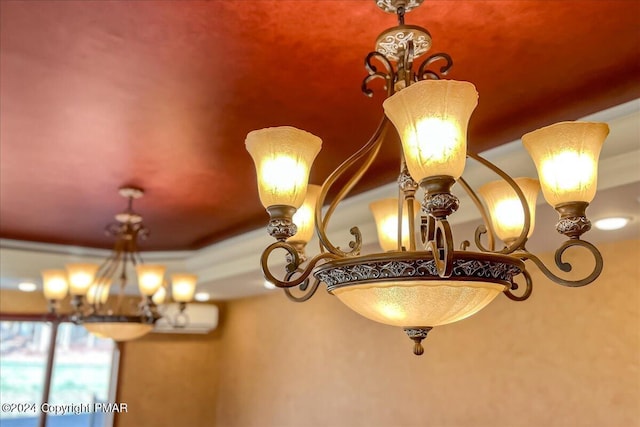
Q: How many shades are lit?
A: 12